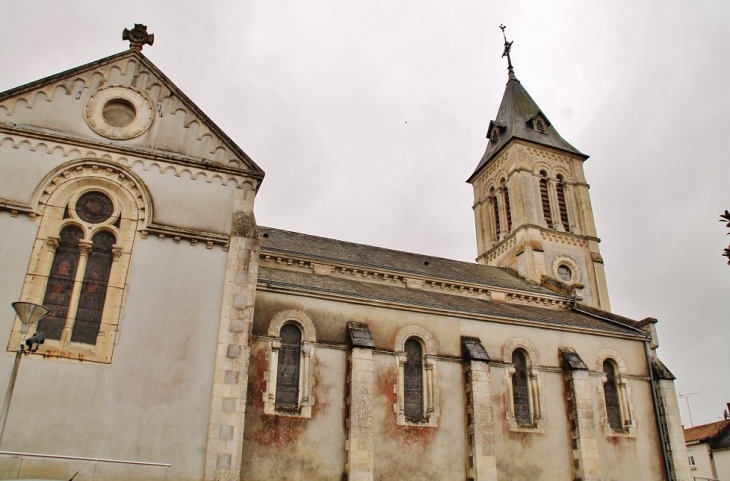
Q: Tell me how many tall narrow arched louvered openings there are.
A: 4